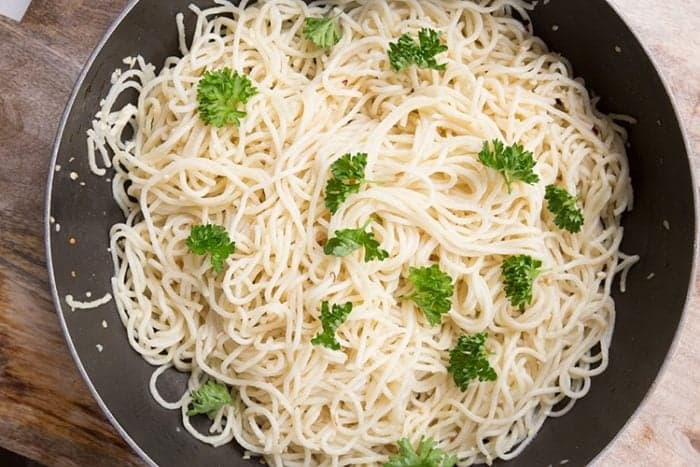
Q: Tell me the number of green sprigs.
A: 14